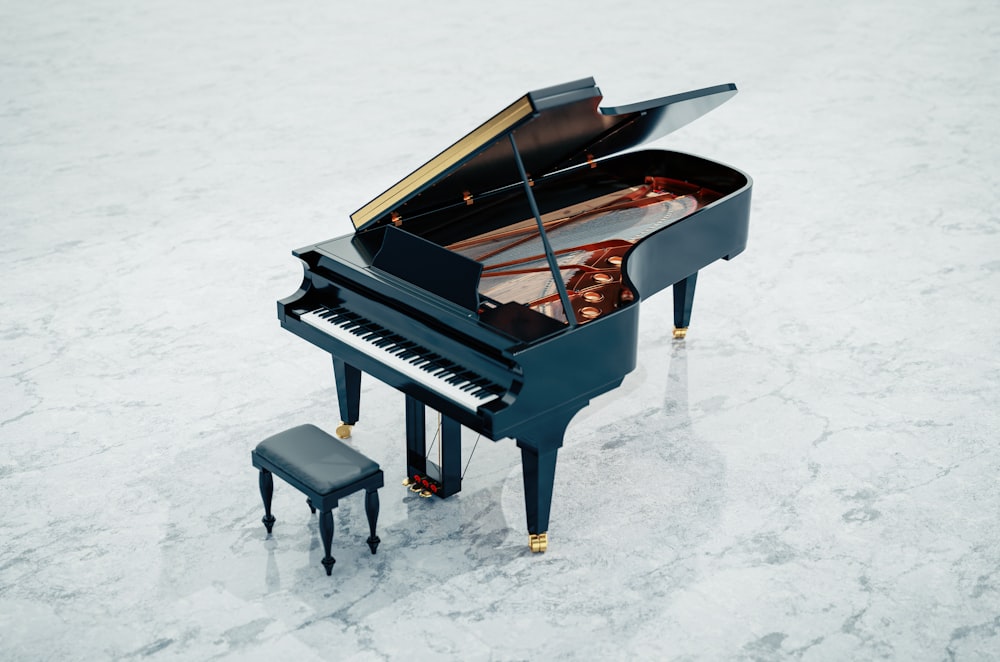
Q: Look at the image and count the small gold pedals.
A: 3